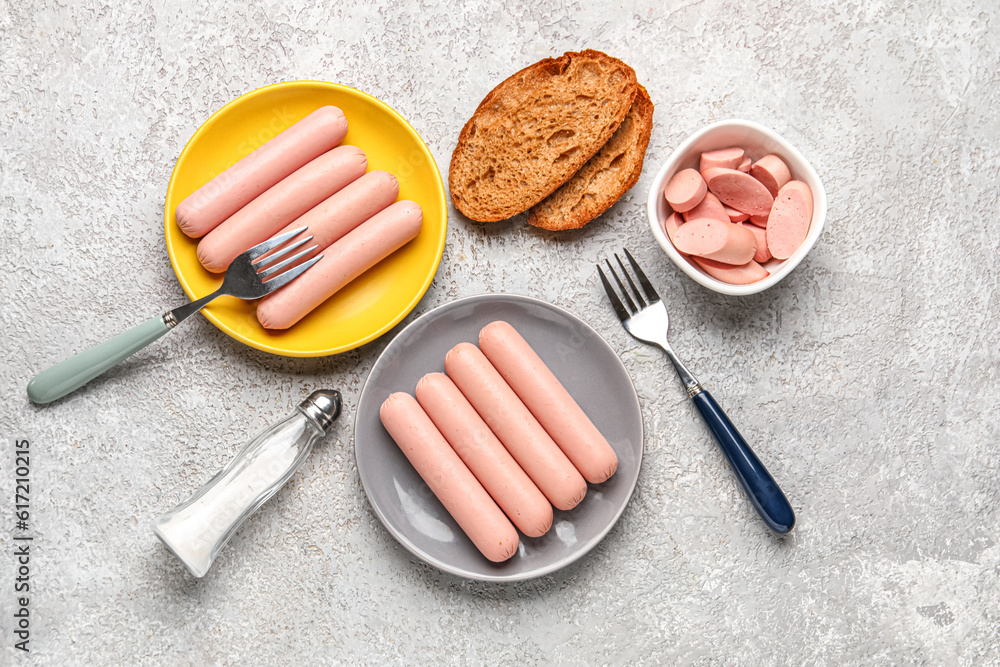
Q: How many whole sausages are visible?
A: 8